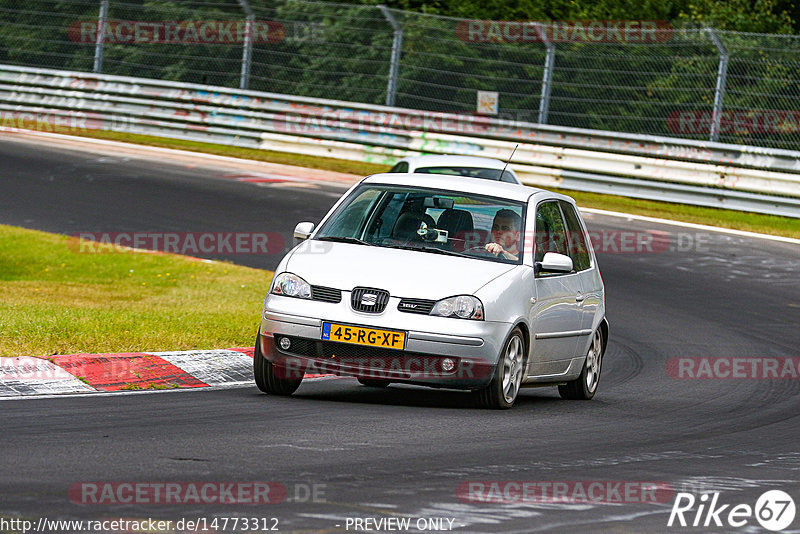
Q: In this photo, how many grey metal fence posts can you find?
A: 5